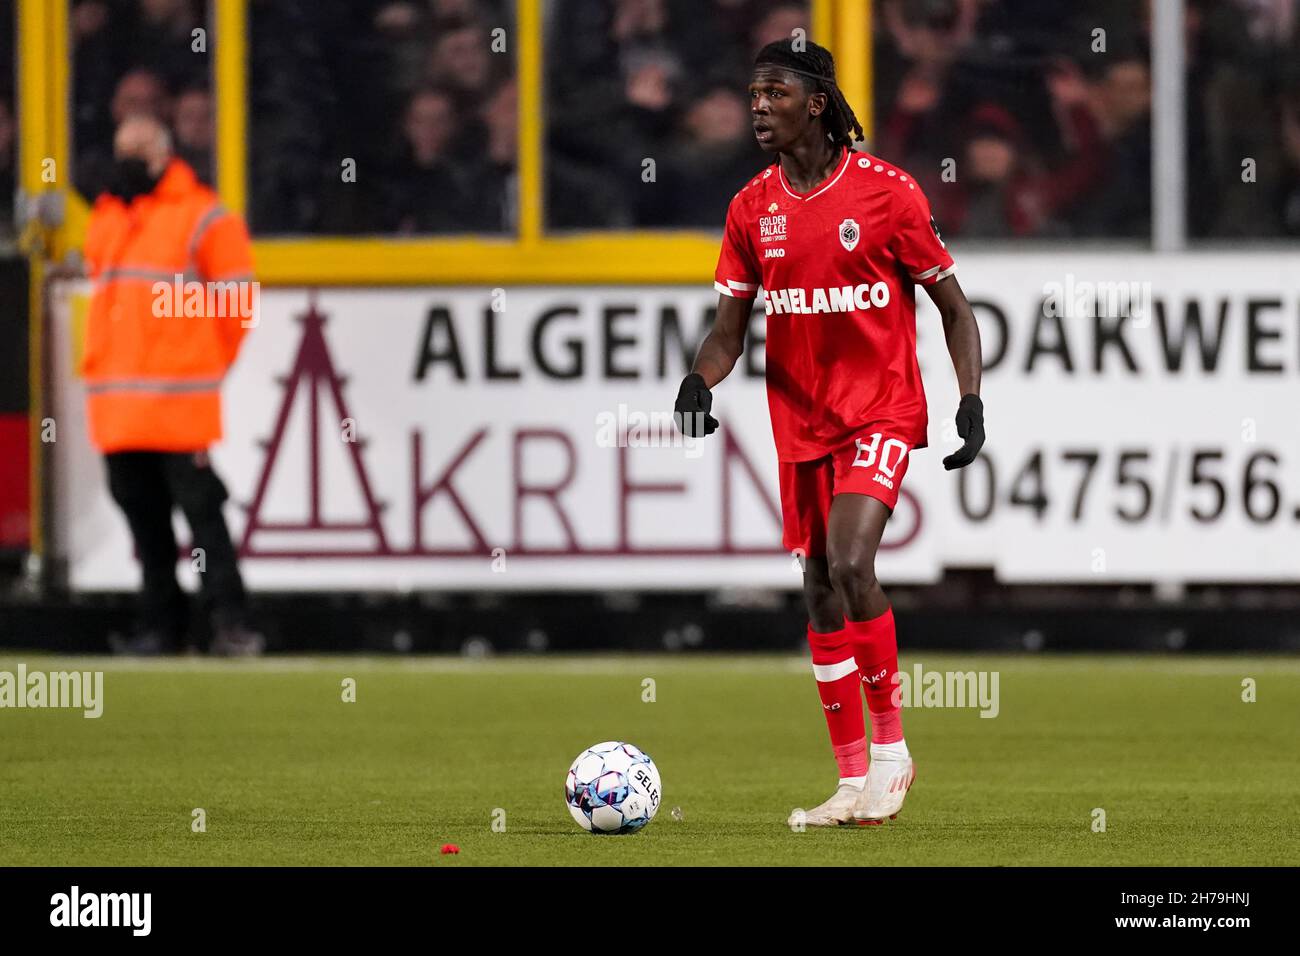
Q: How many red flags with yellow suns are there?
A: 0